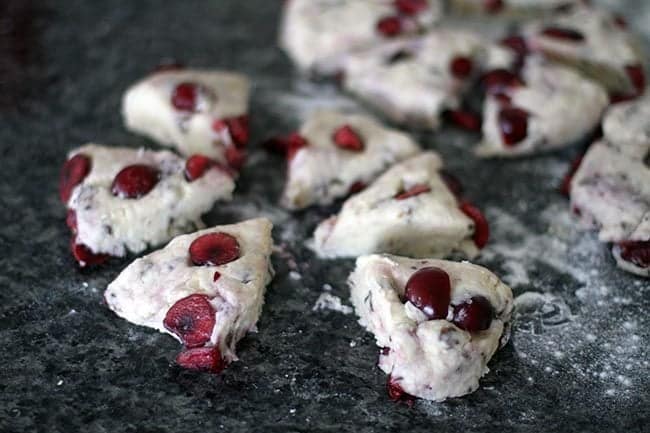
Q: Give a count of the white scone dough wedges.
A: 12